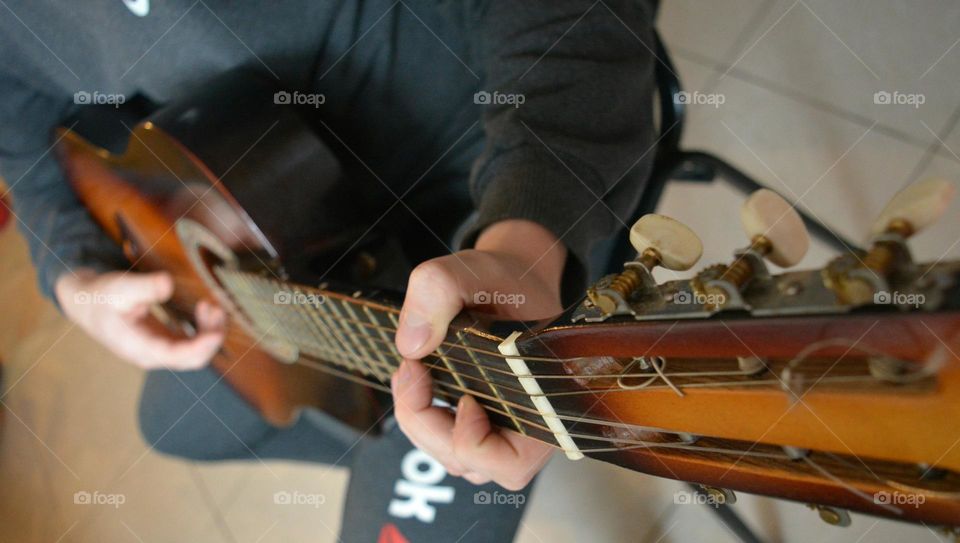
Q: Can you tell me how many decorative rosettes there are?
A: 1